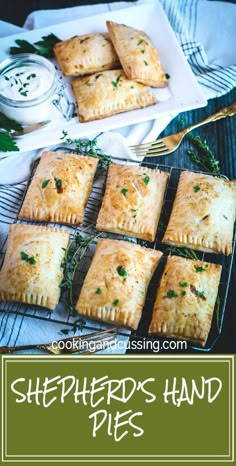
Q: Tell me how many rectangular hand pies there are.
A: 9